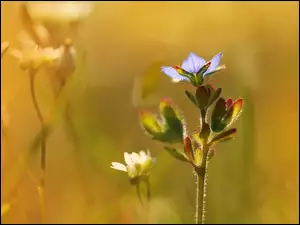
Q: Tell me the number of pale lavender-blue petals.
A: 3